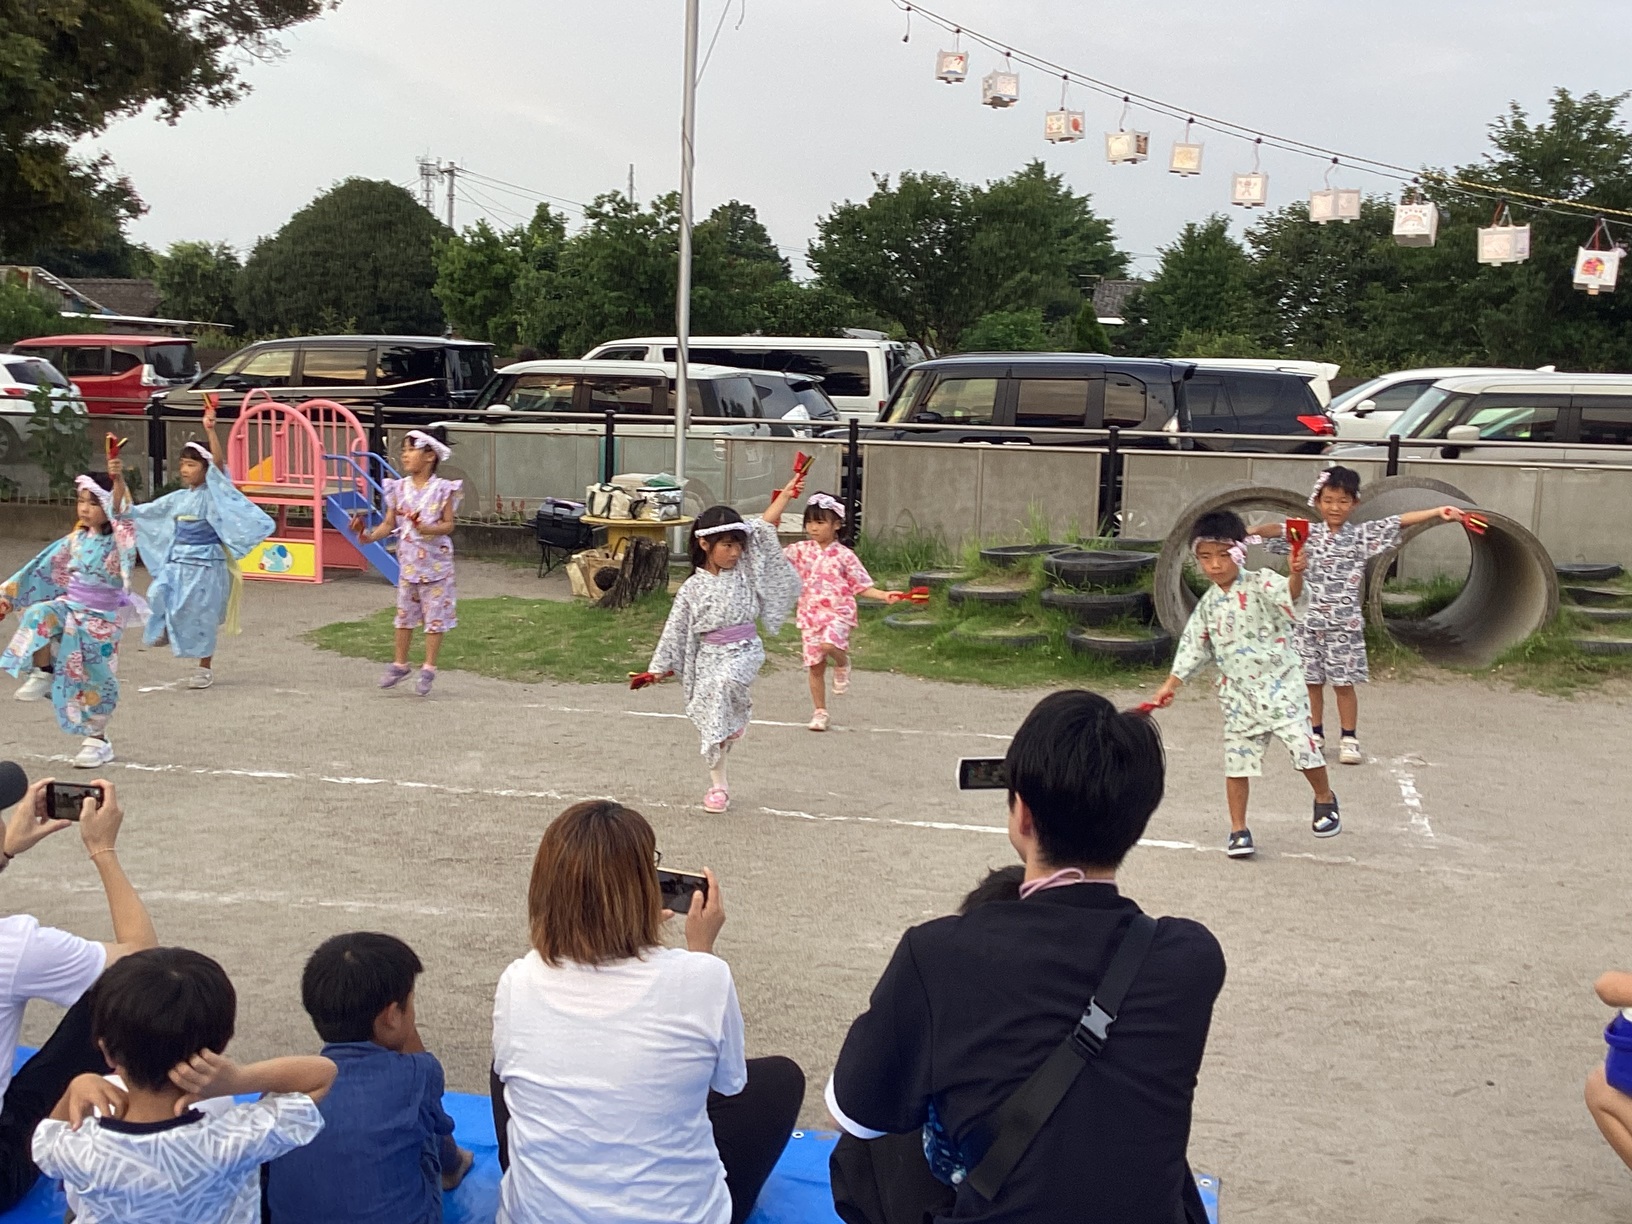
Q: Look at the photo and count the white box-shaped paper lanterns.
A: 10